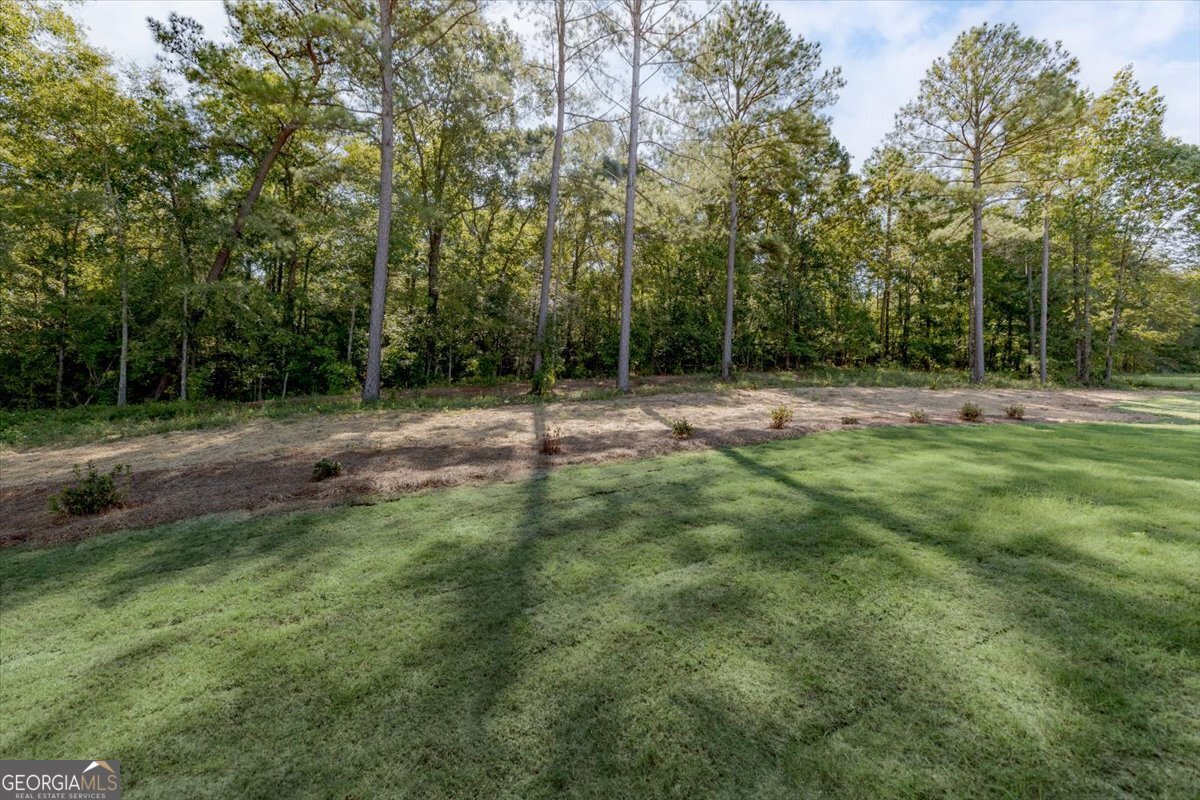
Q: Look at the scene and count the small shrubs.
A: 9